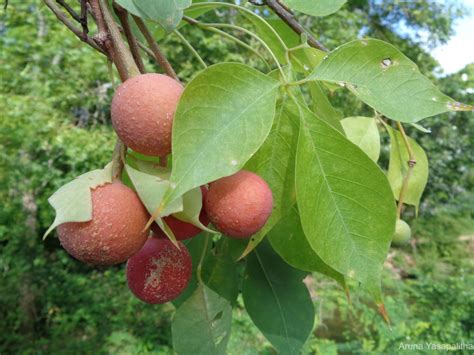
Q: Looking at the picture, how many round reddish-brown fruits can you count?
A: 5